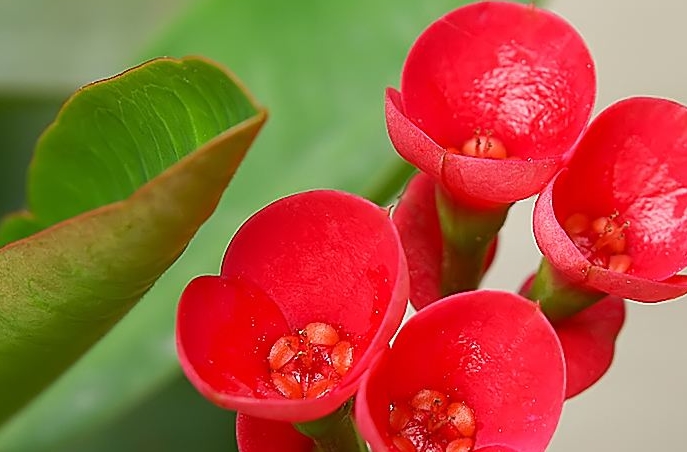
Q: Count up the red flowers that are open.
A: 4